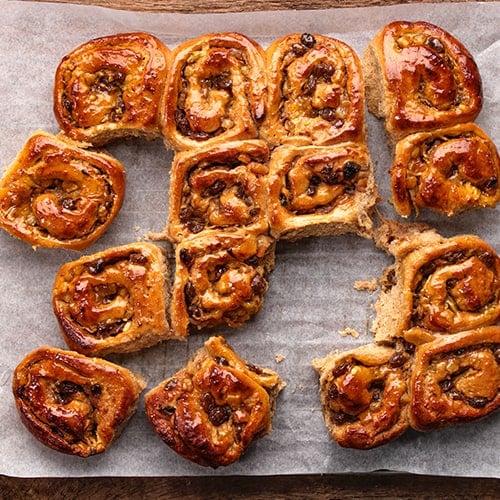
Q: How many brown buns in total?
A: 15